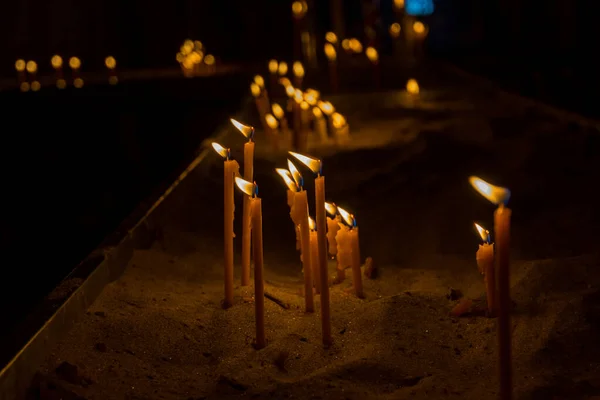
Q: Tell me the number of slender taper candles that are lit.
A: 11